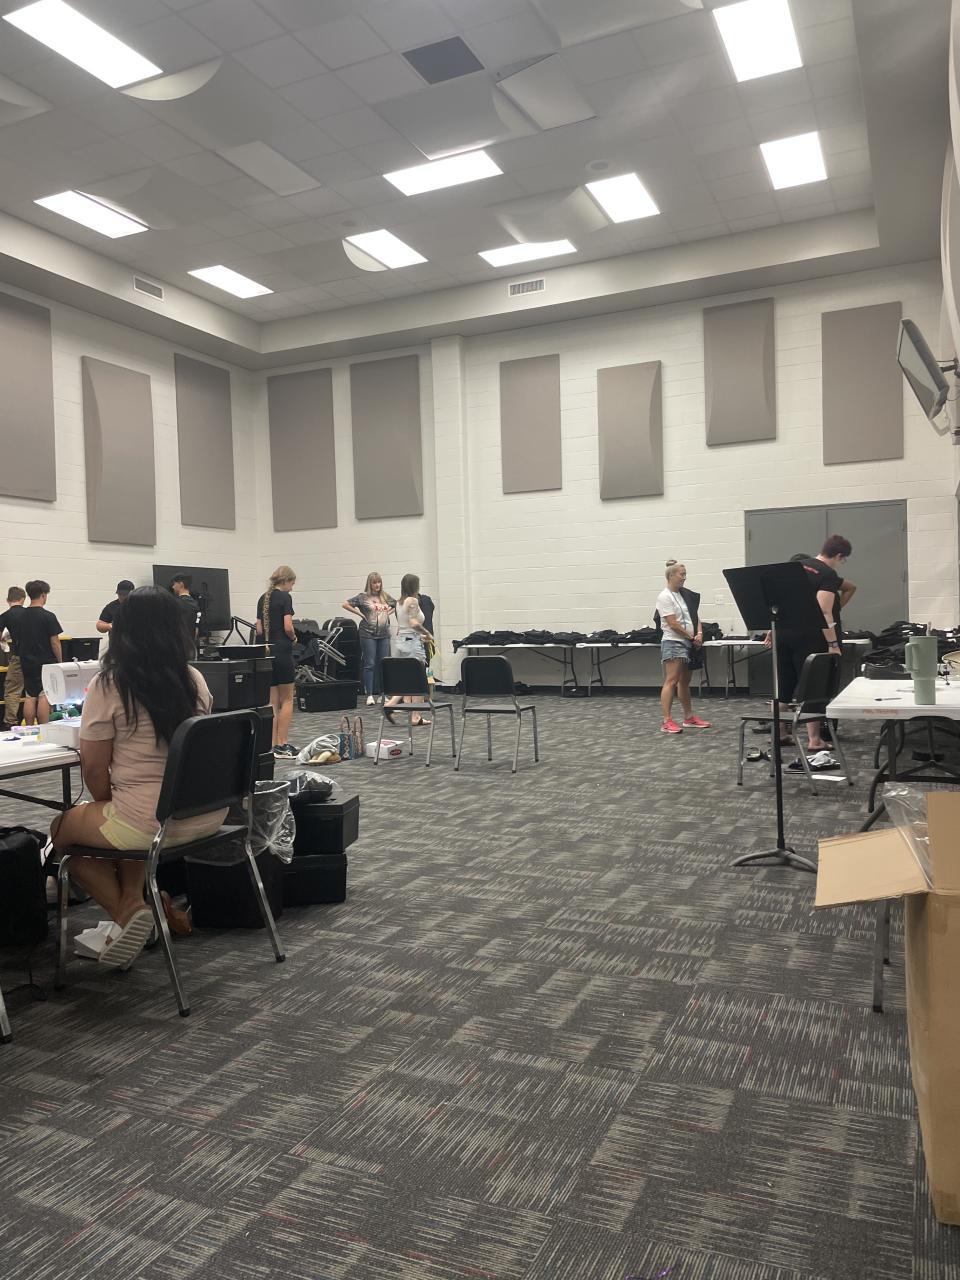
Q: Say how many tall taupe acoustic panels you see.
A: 9